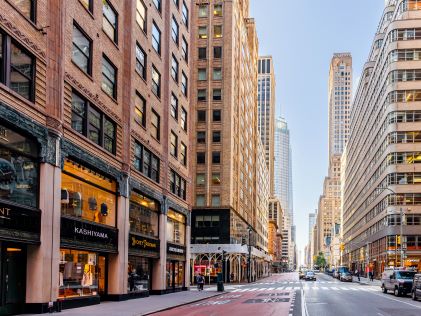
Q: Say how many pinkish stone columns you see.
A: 4